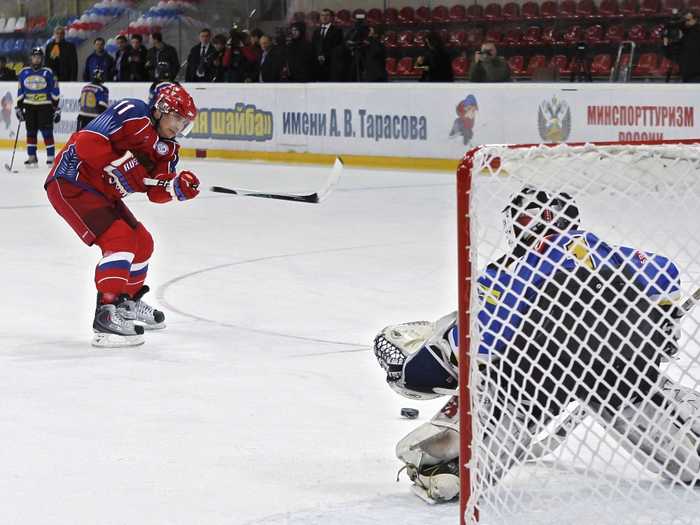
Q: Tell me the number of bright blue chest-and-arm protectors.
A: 1